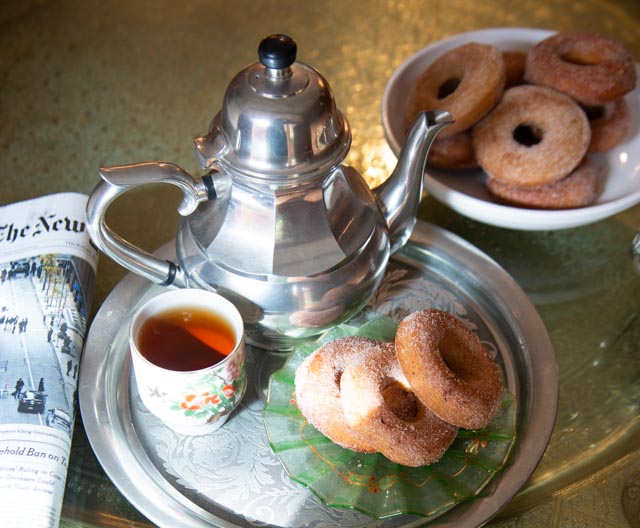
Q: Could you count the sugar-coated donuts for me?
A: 10